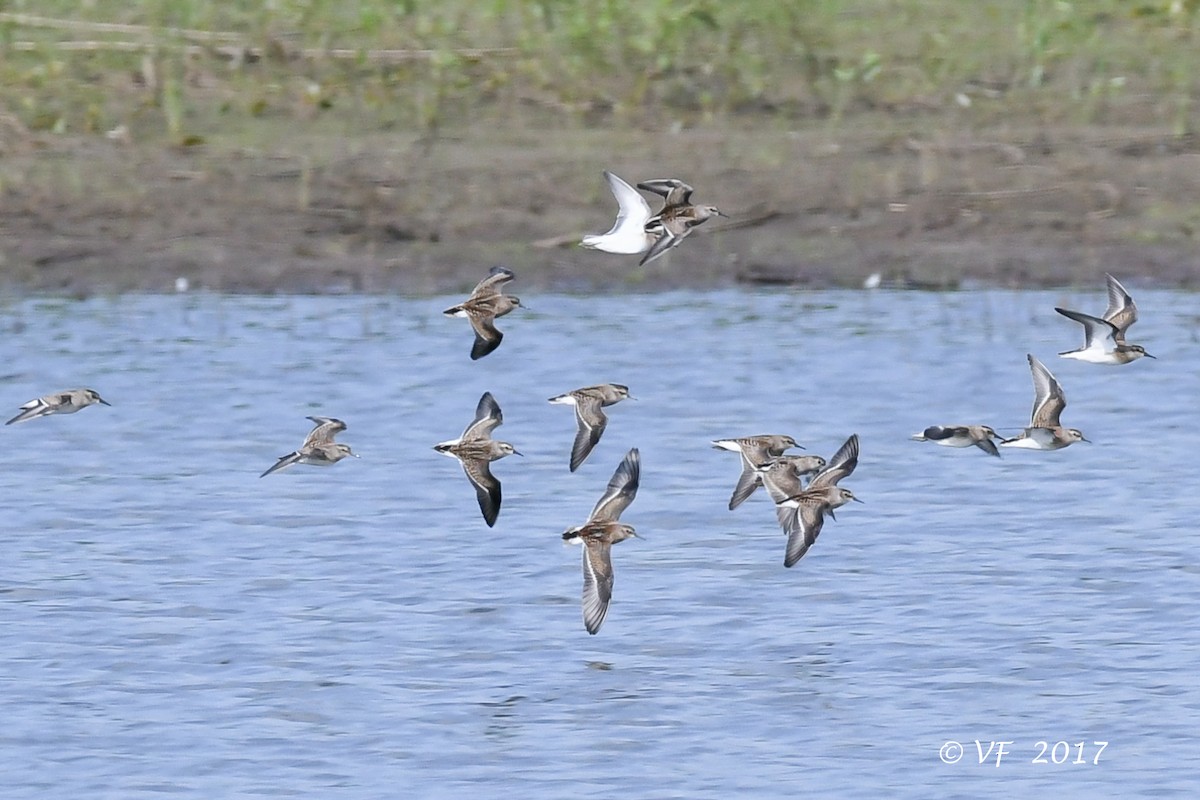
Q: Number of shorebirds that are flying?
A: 14